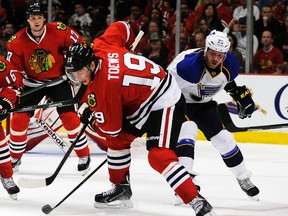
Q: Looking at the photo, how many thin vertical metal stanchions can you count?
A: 4